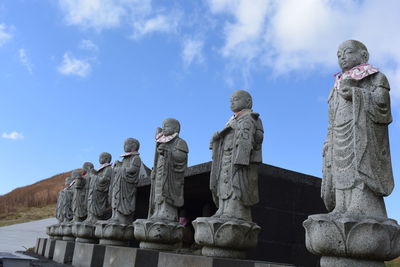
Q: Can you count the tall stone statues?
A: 8